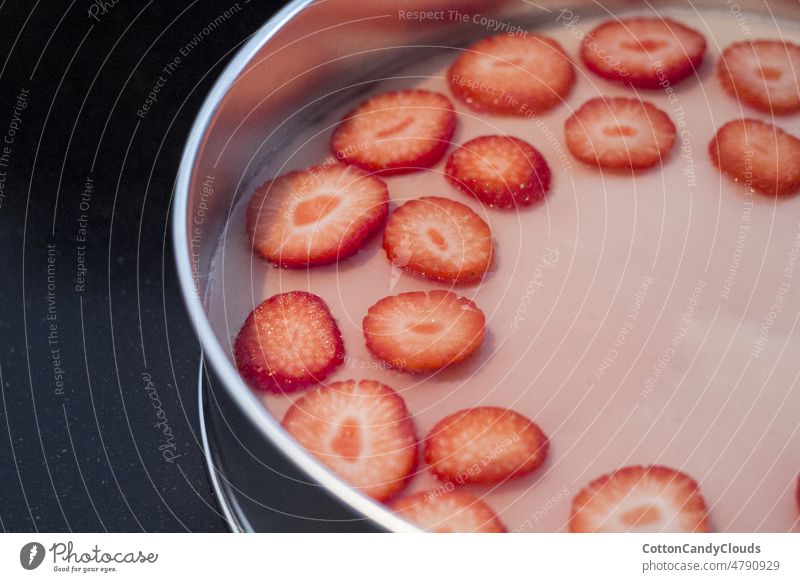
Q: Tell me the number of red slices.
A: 15